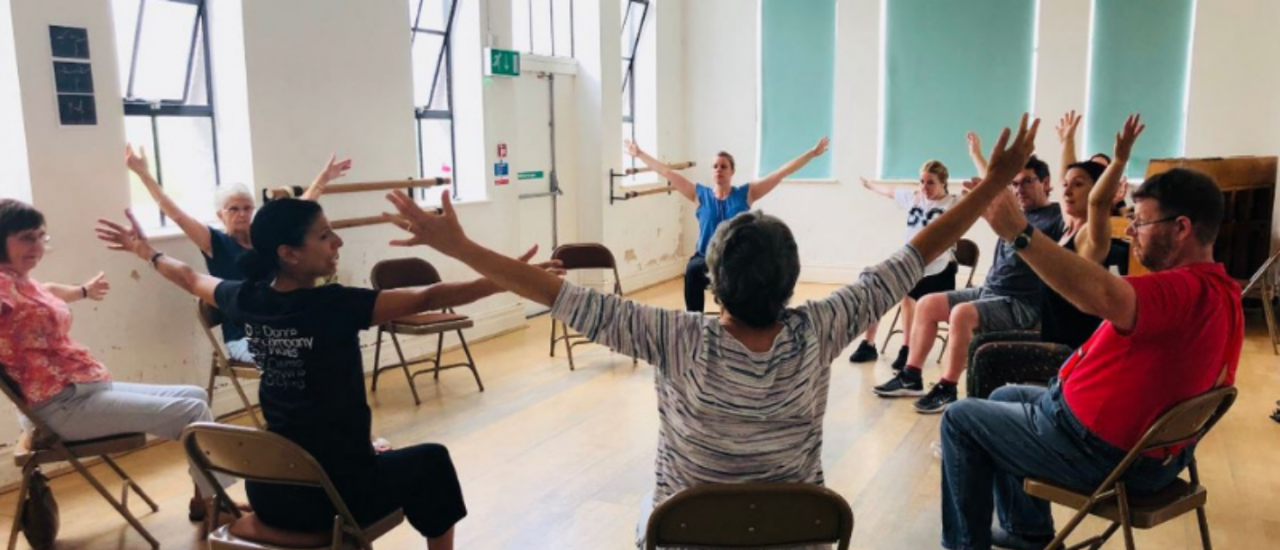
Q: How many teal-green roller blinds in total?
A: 3